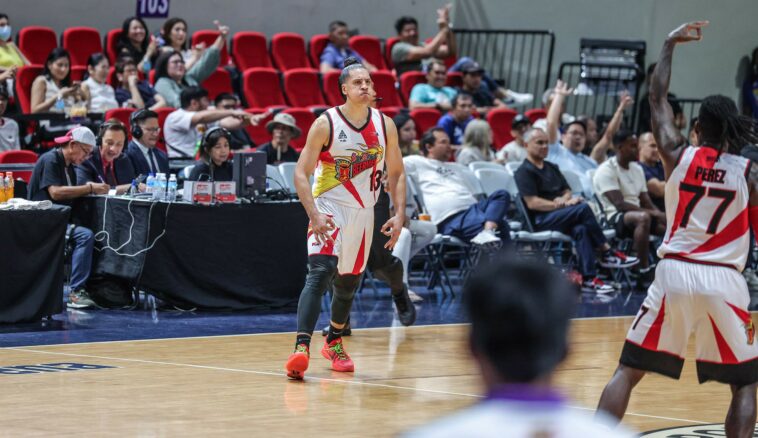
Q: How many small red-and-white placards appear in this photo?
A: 2